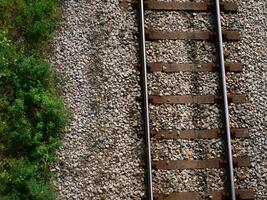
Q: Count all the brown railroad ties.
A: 7